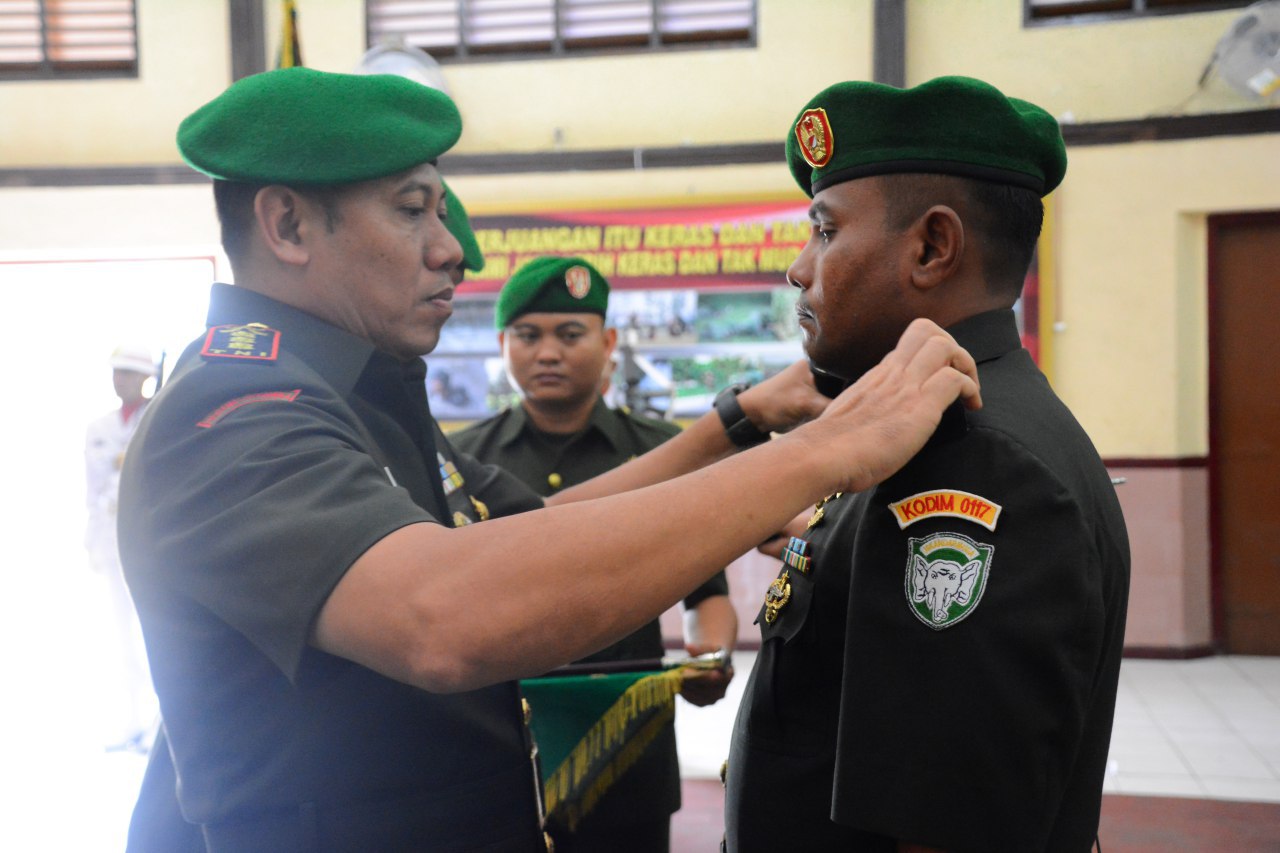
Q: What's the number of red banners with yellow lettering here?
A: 1